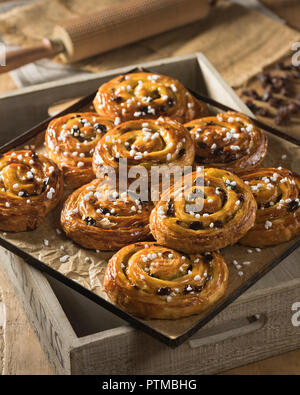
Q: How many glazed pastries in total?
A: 9